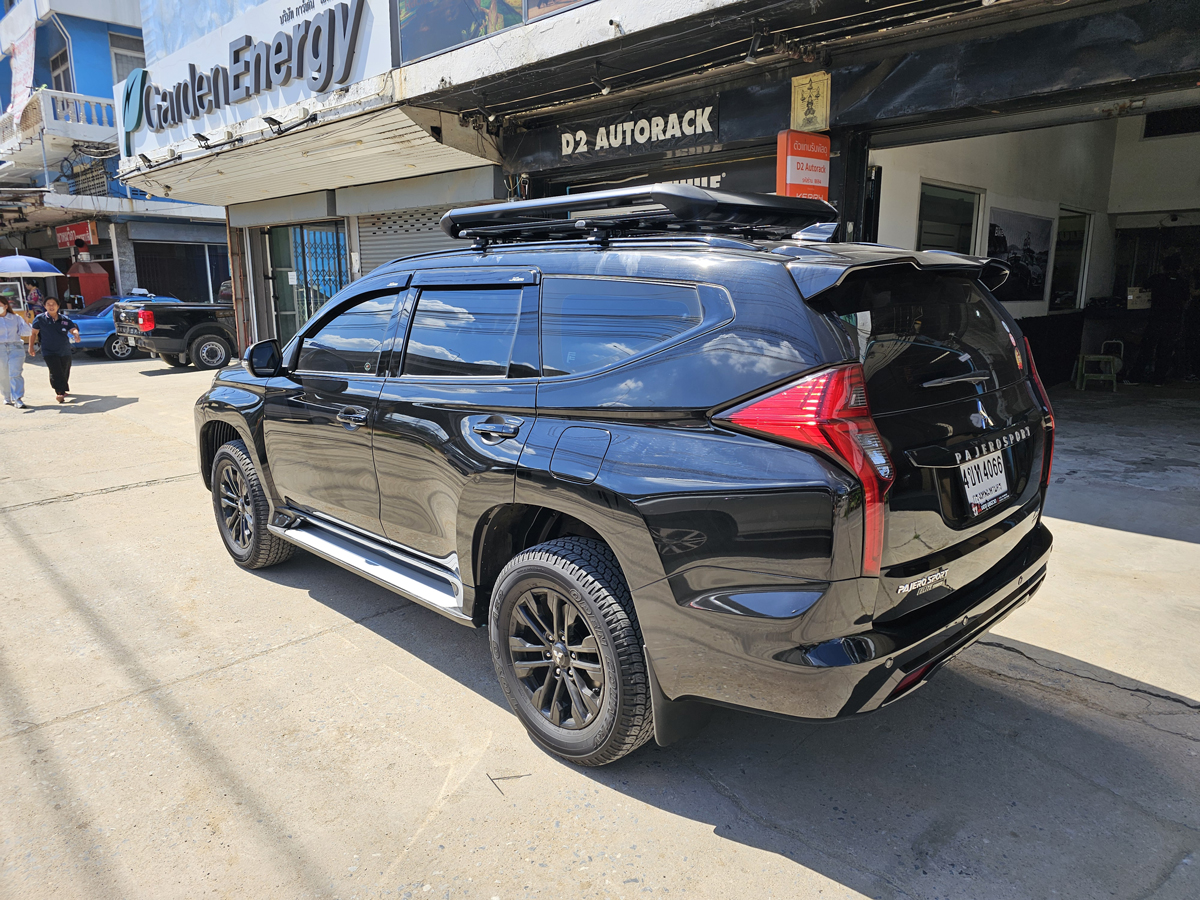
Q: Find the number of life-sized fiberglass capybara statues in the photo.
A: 0